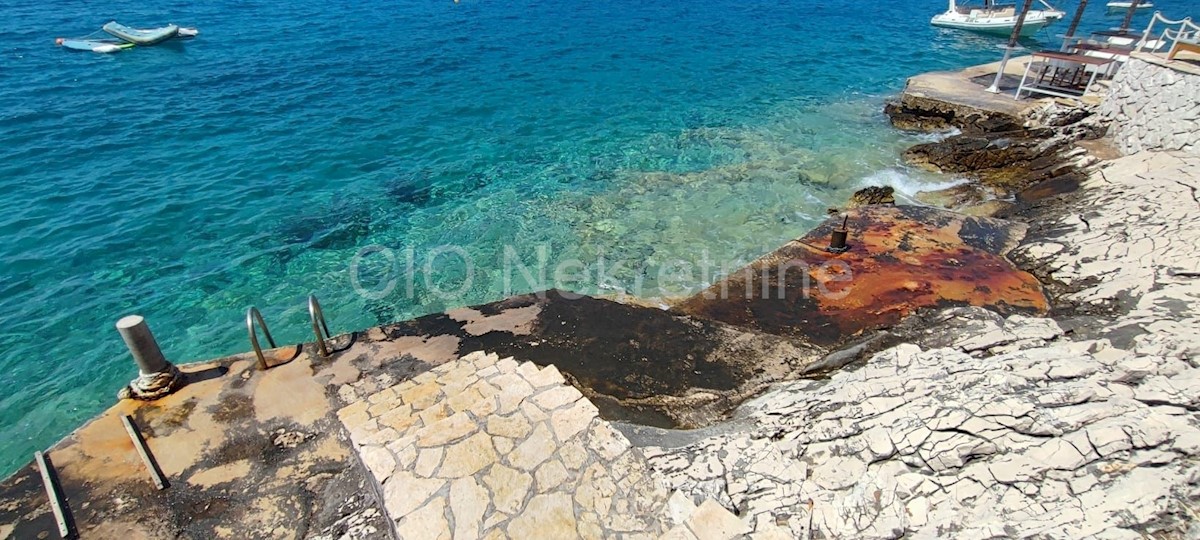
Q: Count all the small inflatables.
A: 2